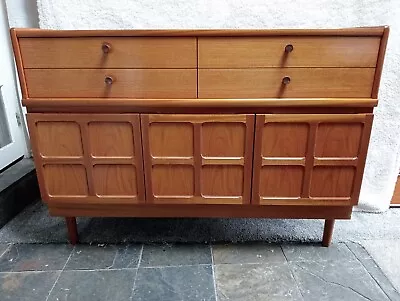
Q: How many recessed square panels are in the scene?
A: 12